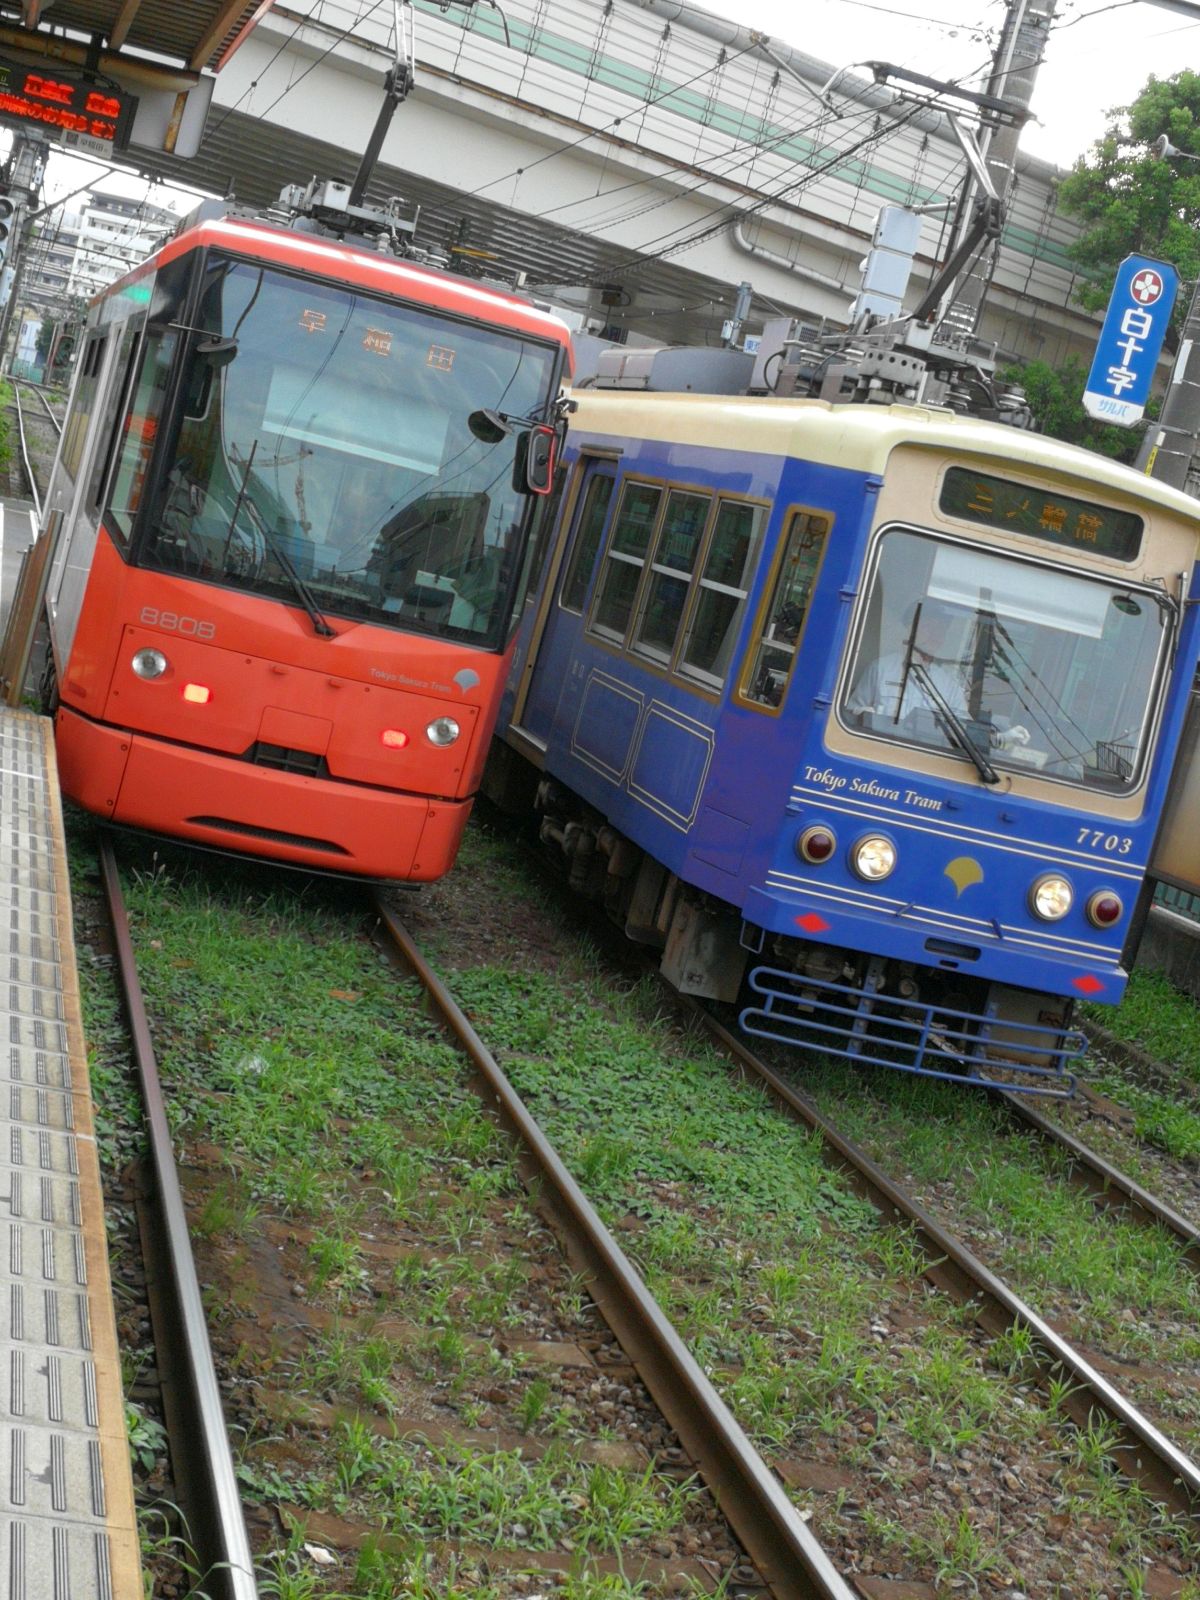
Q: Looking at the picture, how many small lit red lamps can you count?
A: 2